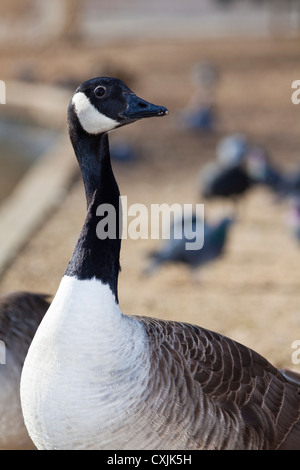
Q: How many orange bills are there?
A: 0